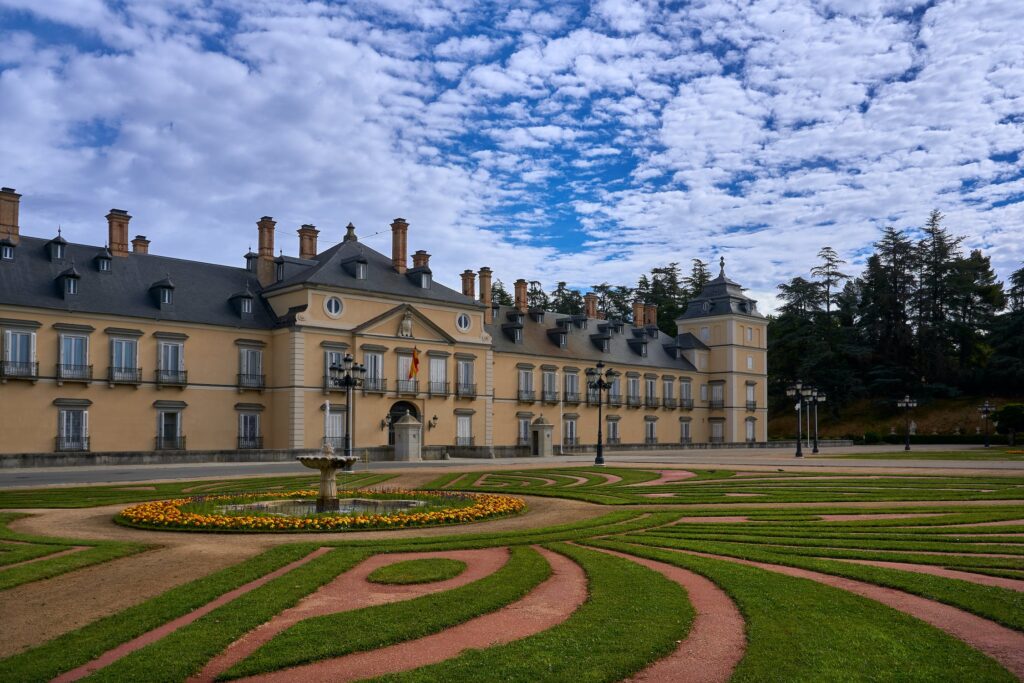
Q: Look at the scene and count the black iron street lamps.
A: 6